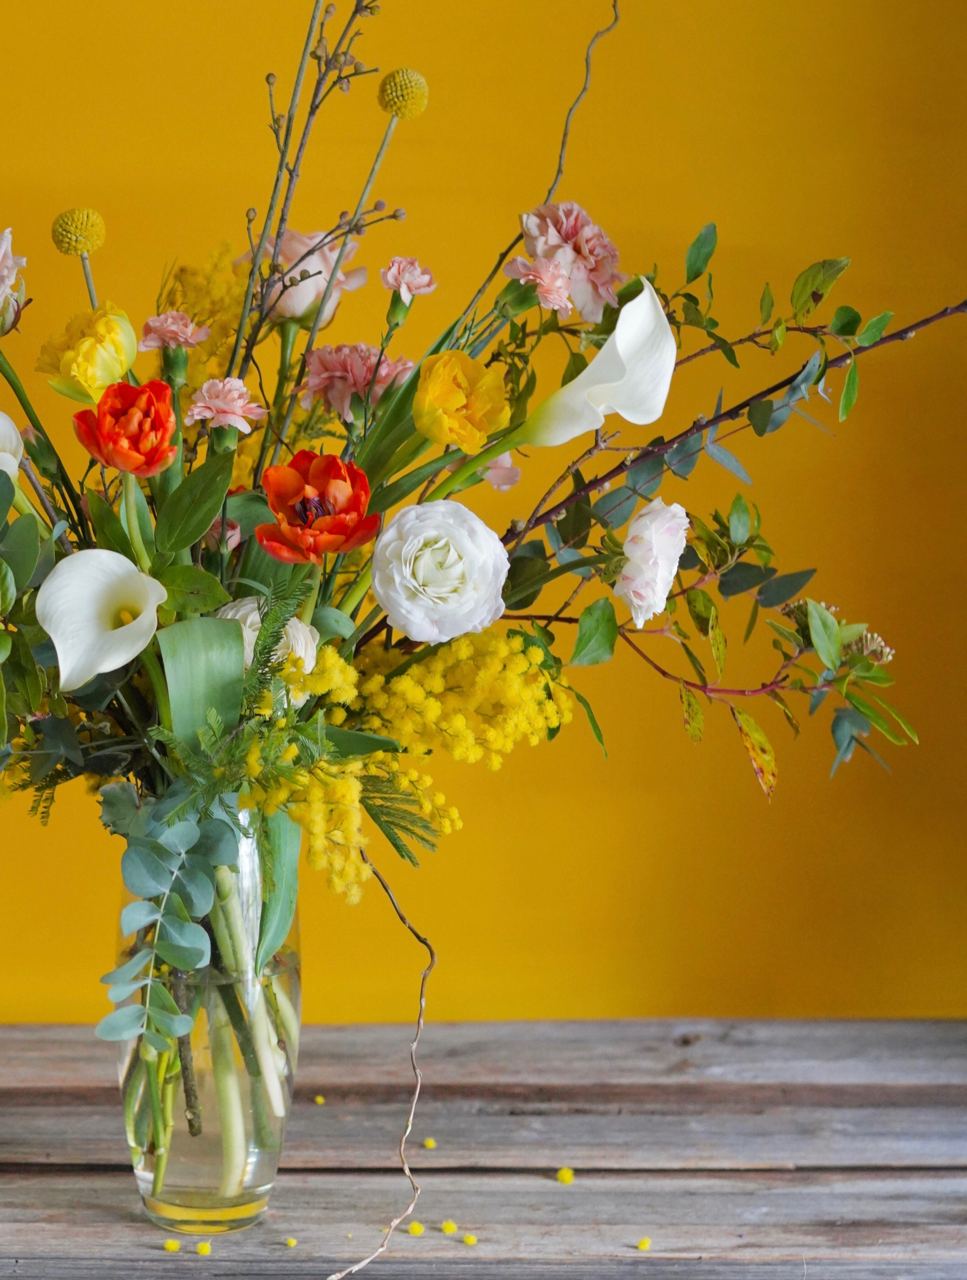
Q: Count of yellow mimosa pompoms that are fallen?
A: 10